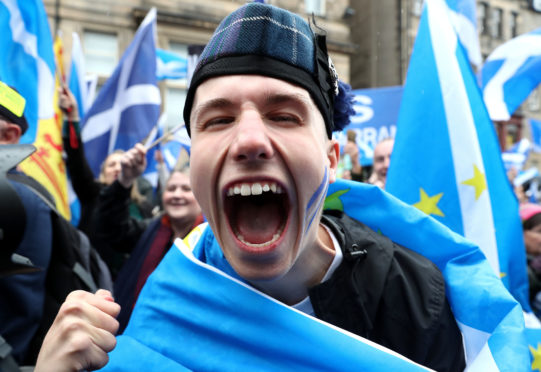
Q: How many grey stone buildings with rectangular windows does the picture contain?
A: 2